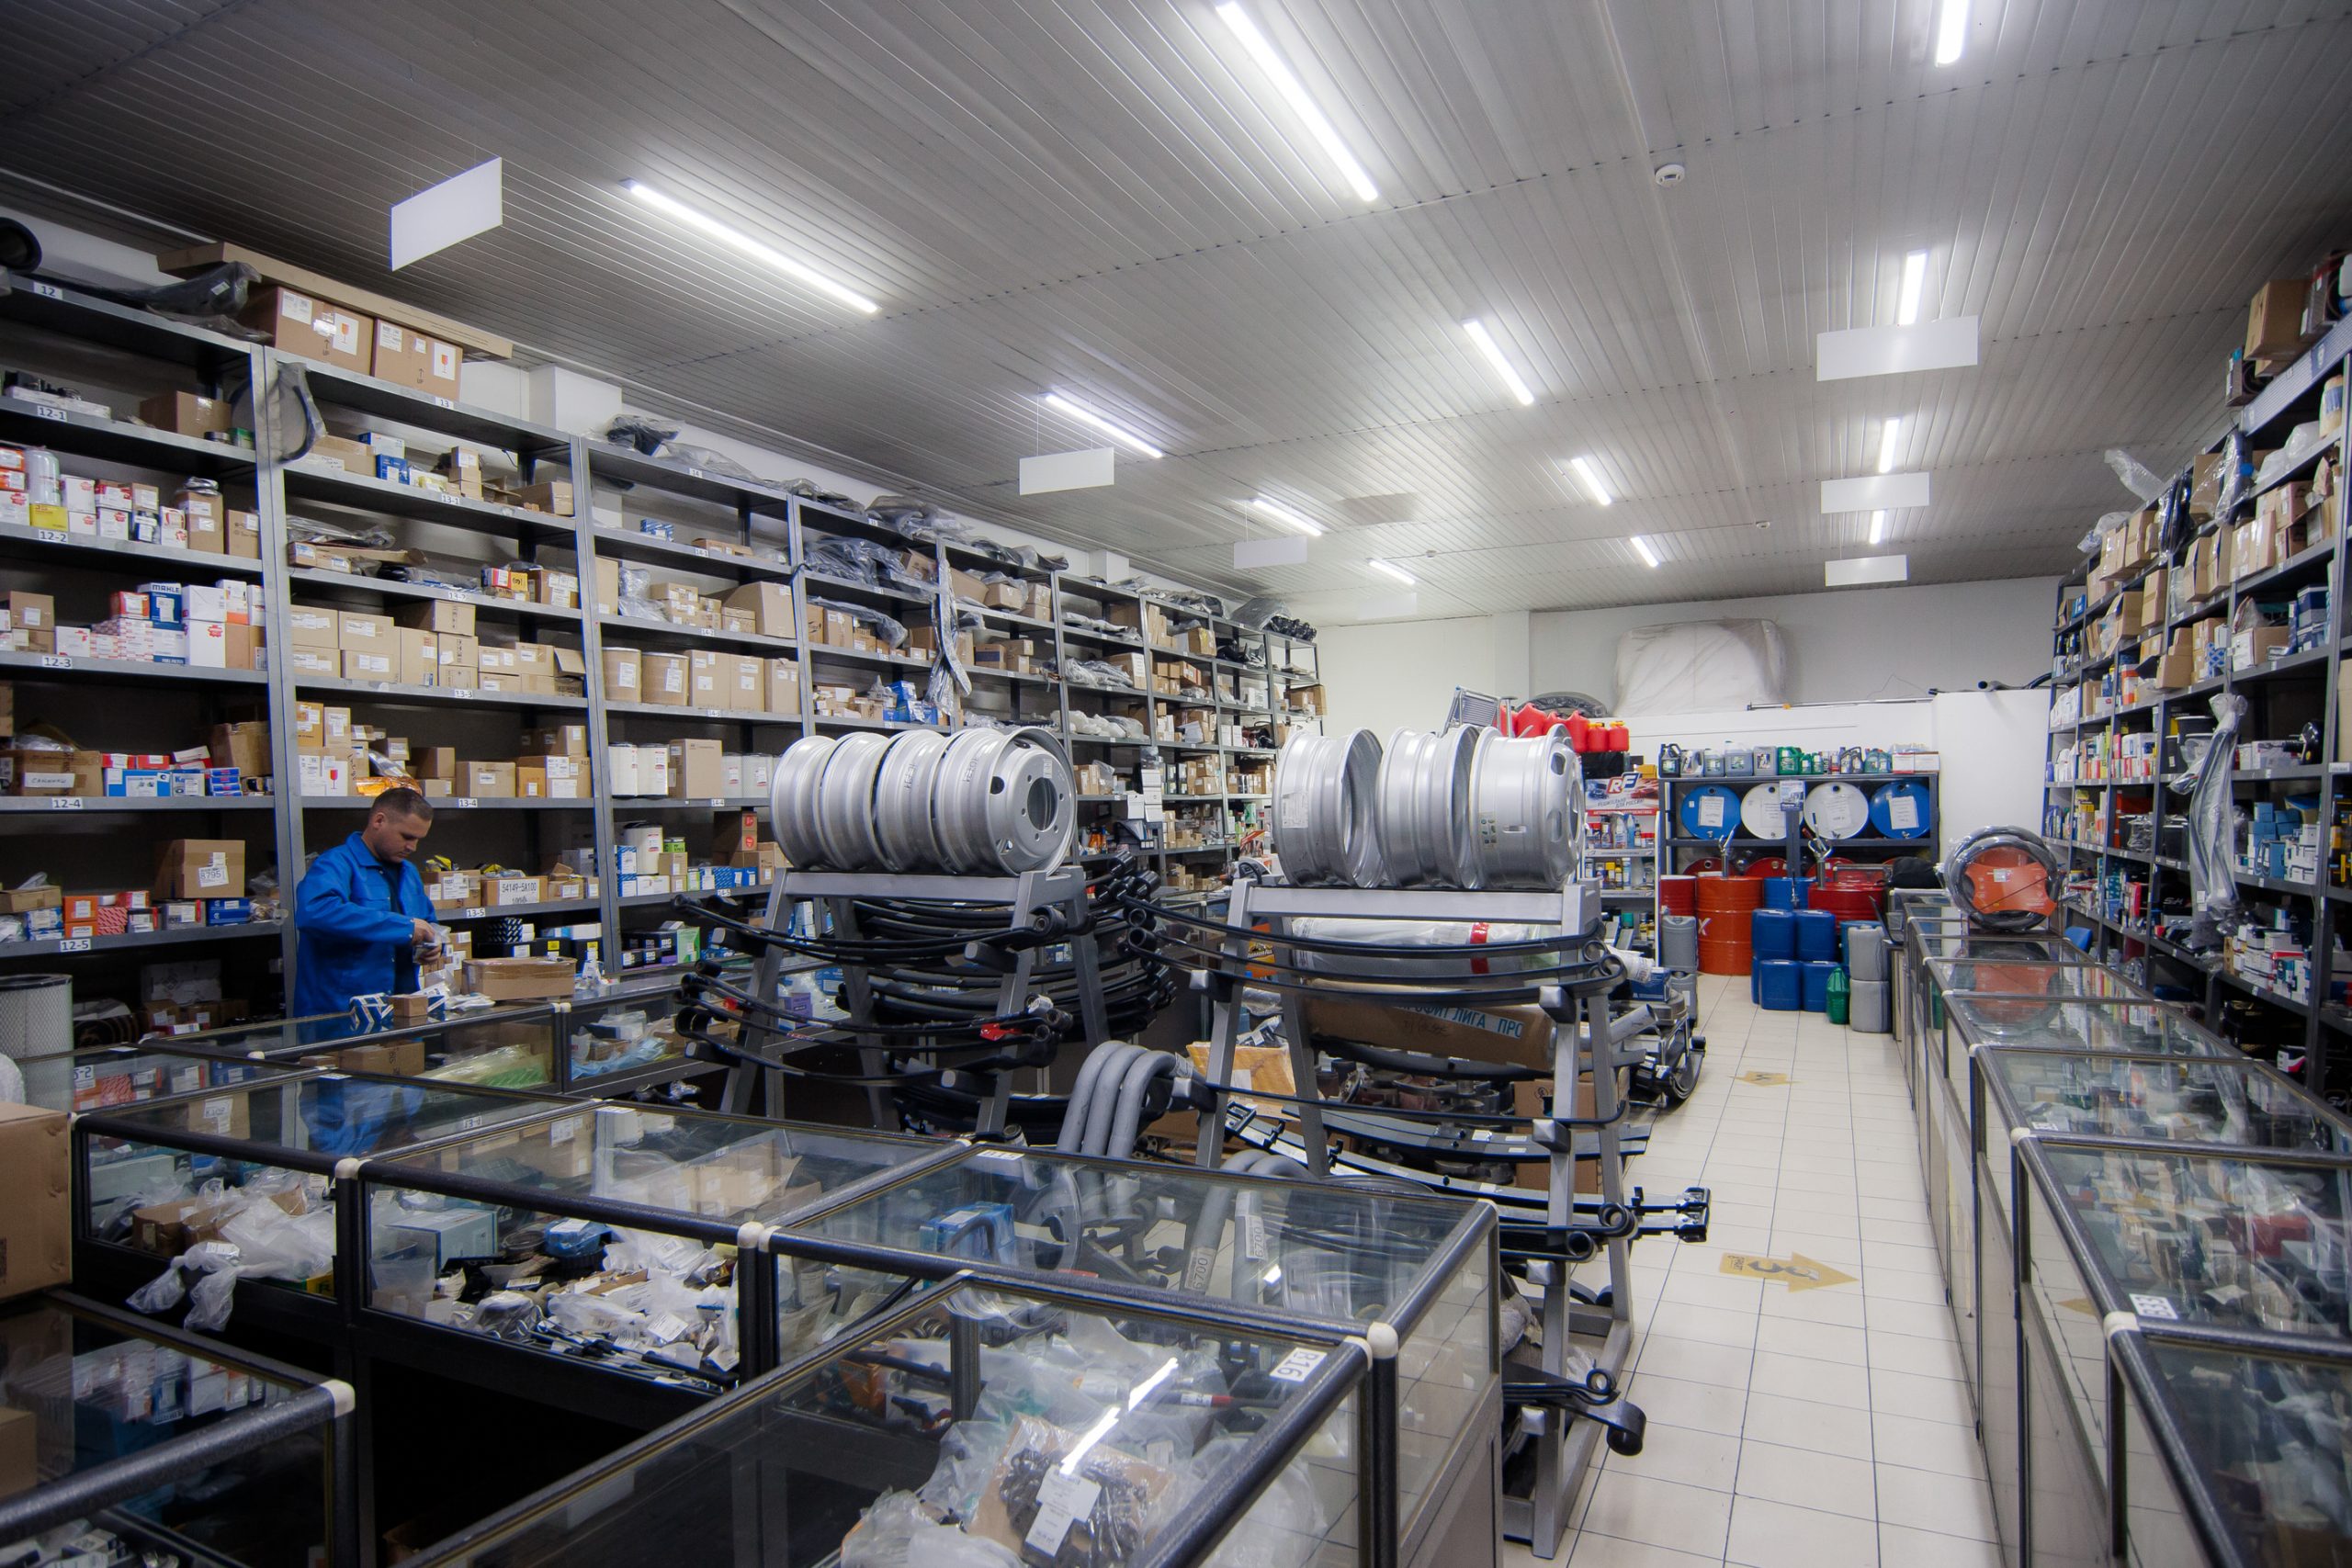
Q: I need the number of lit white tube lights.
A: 12